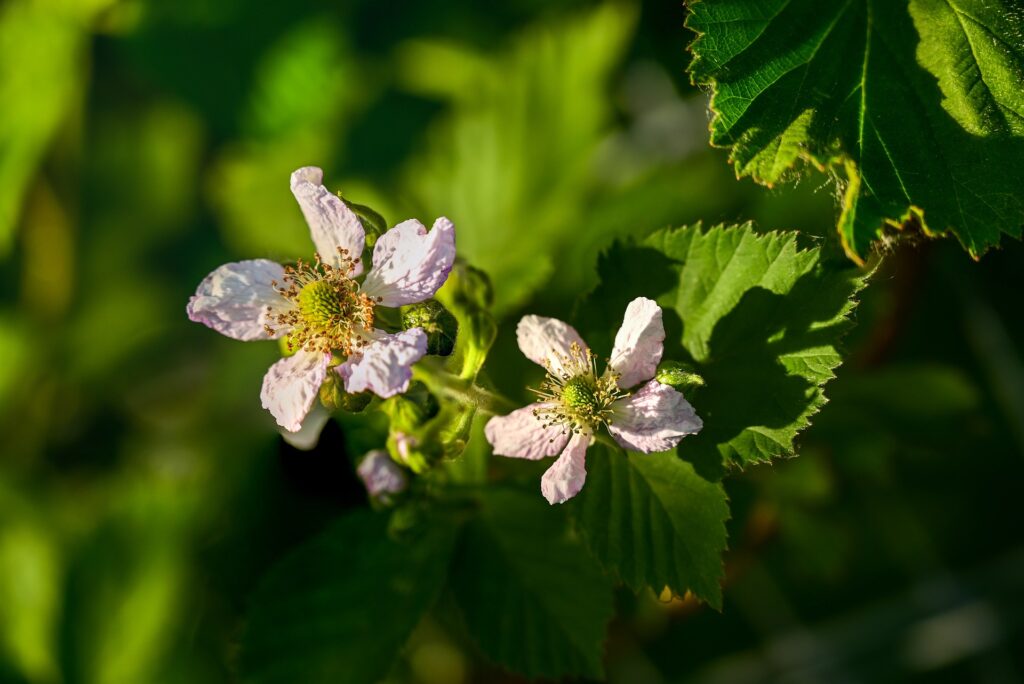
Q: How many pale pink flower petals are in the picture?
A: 10